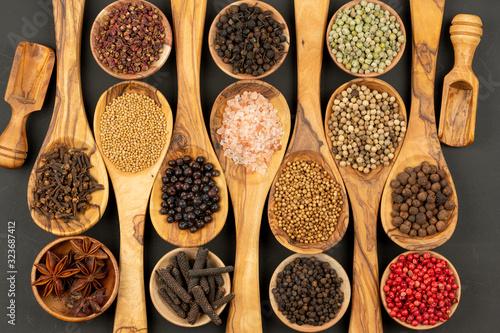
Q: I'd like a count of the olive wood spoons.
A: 7